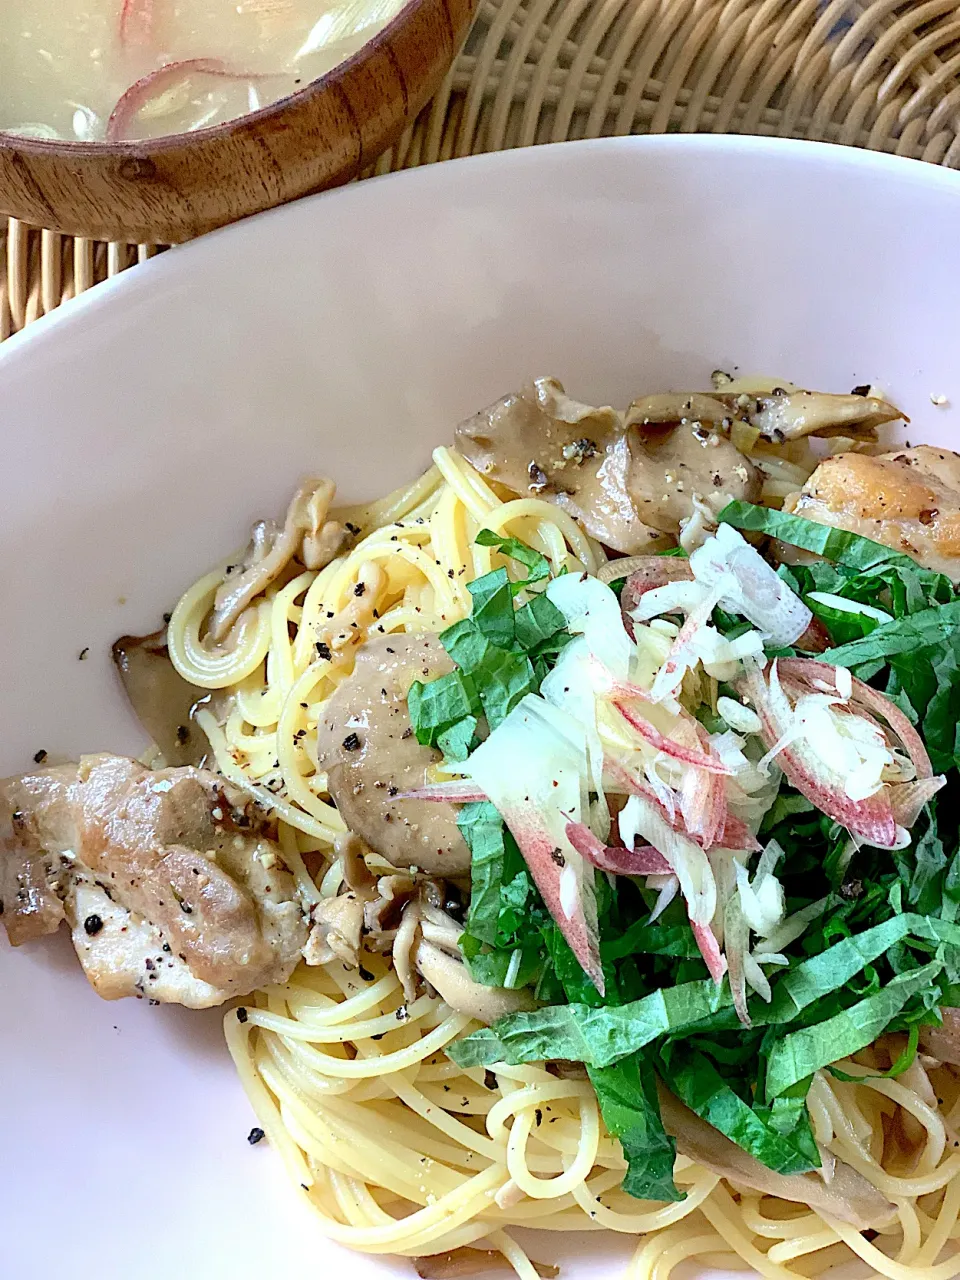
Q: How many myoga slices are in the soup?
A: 2